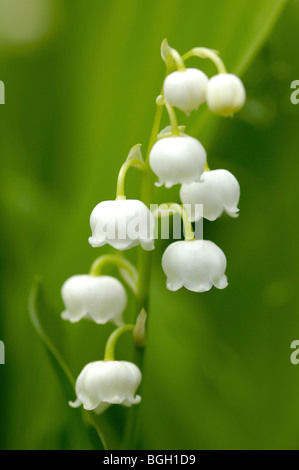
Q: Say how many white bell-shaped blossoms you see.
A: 8